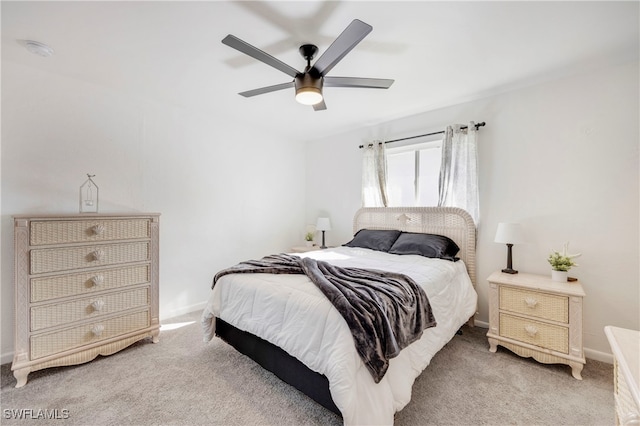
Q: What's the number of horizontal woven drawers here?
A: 7